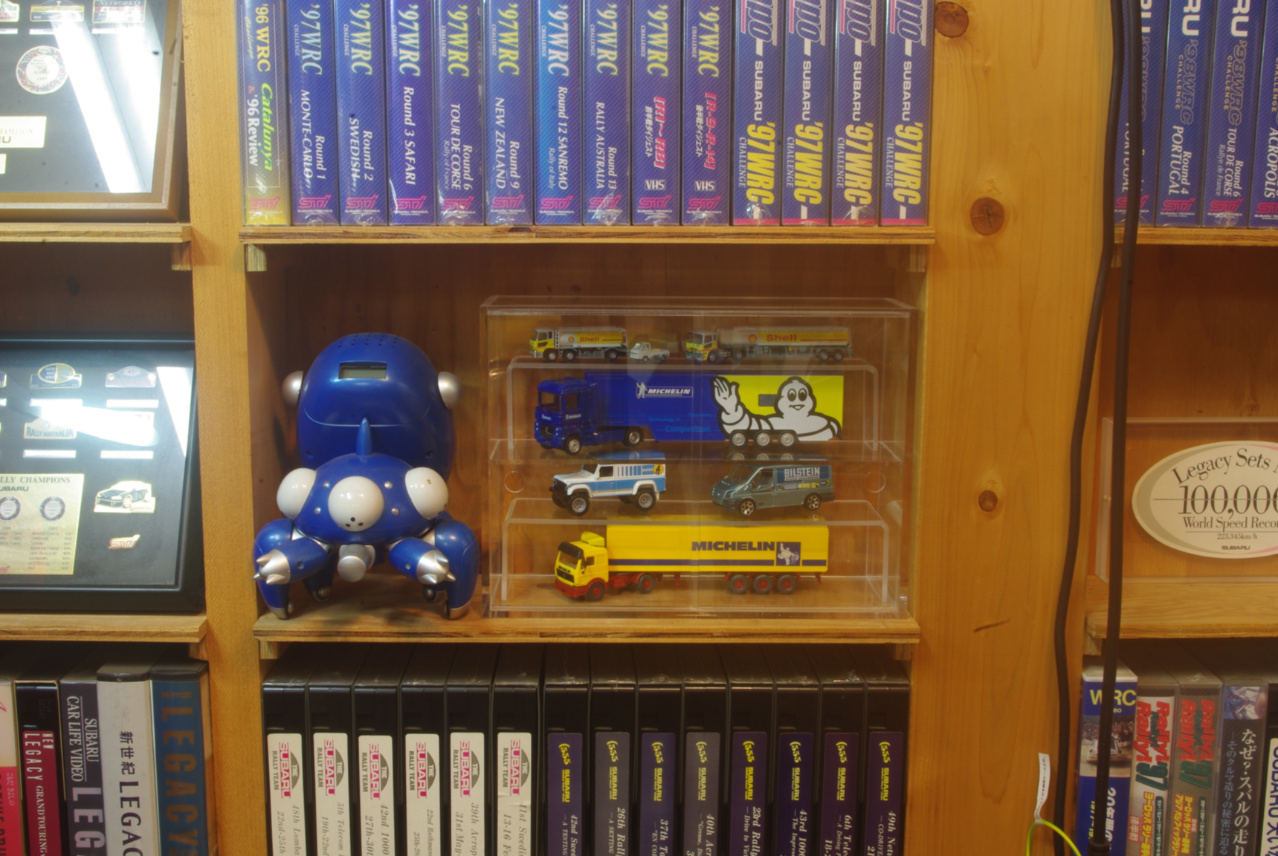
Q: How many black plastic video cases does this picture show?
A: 14